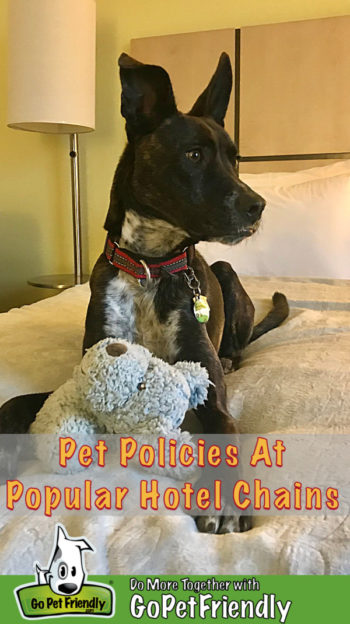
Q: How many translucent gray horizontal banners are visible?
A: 1